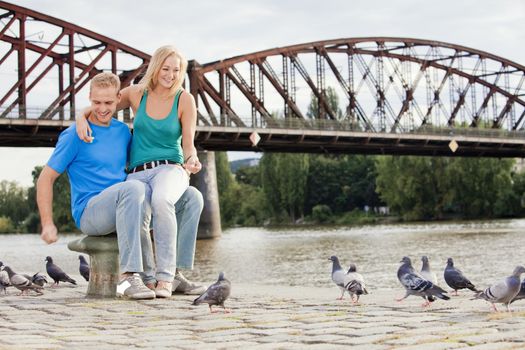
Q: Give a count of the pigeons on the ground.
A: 13